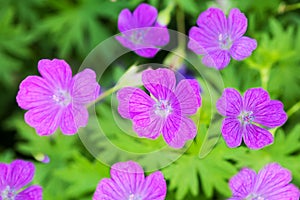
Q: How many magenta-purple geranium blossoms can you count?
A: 8